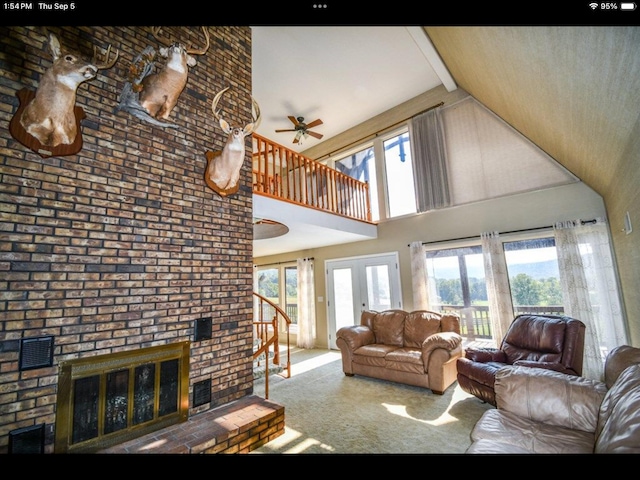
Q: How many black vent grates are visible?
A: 4